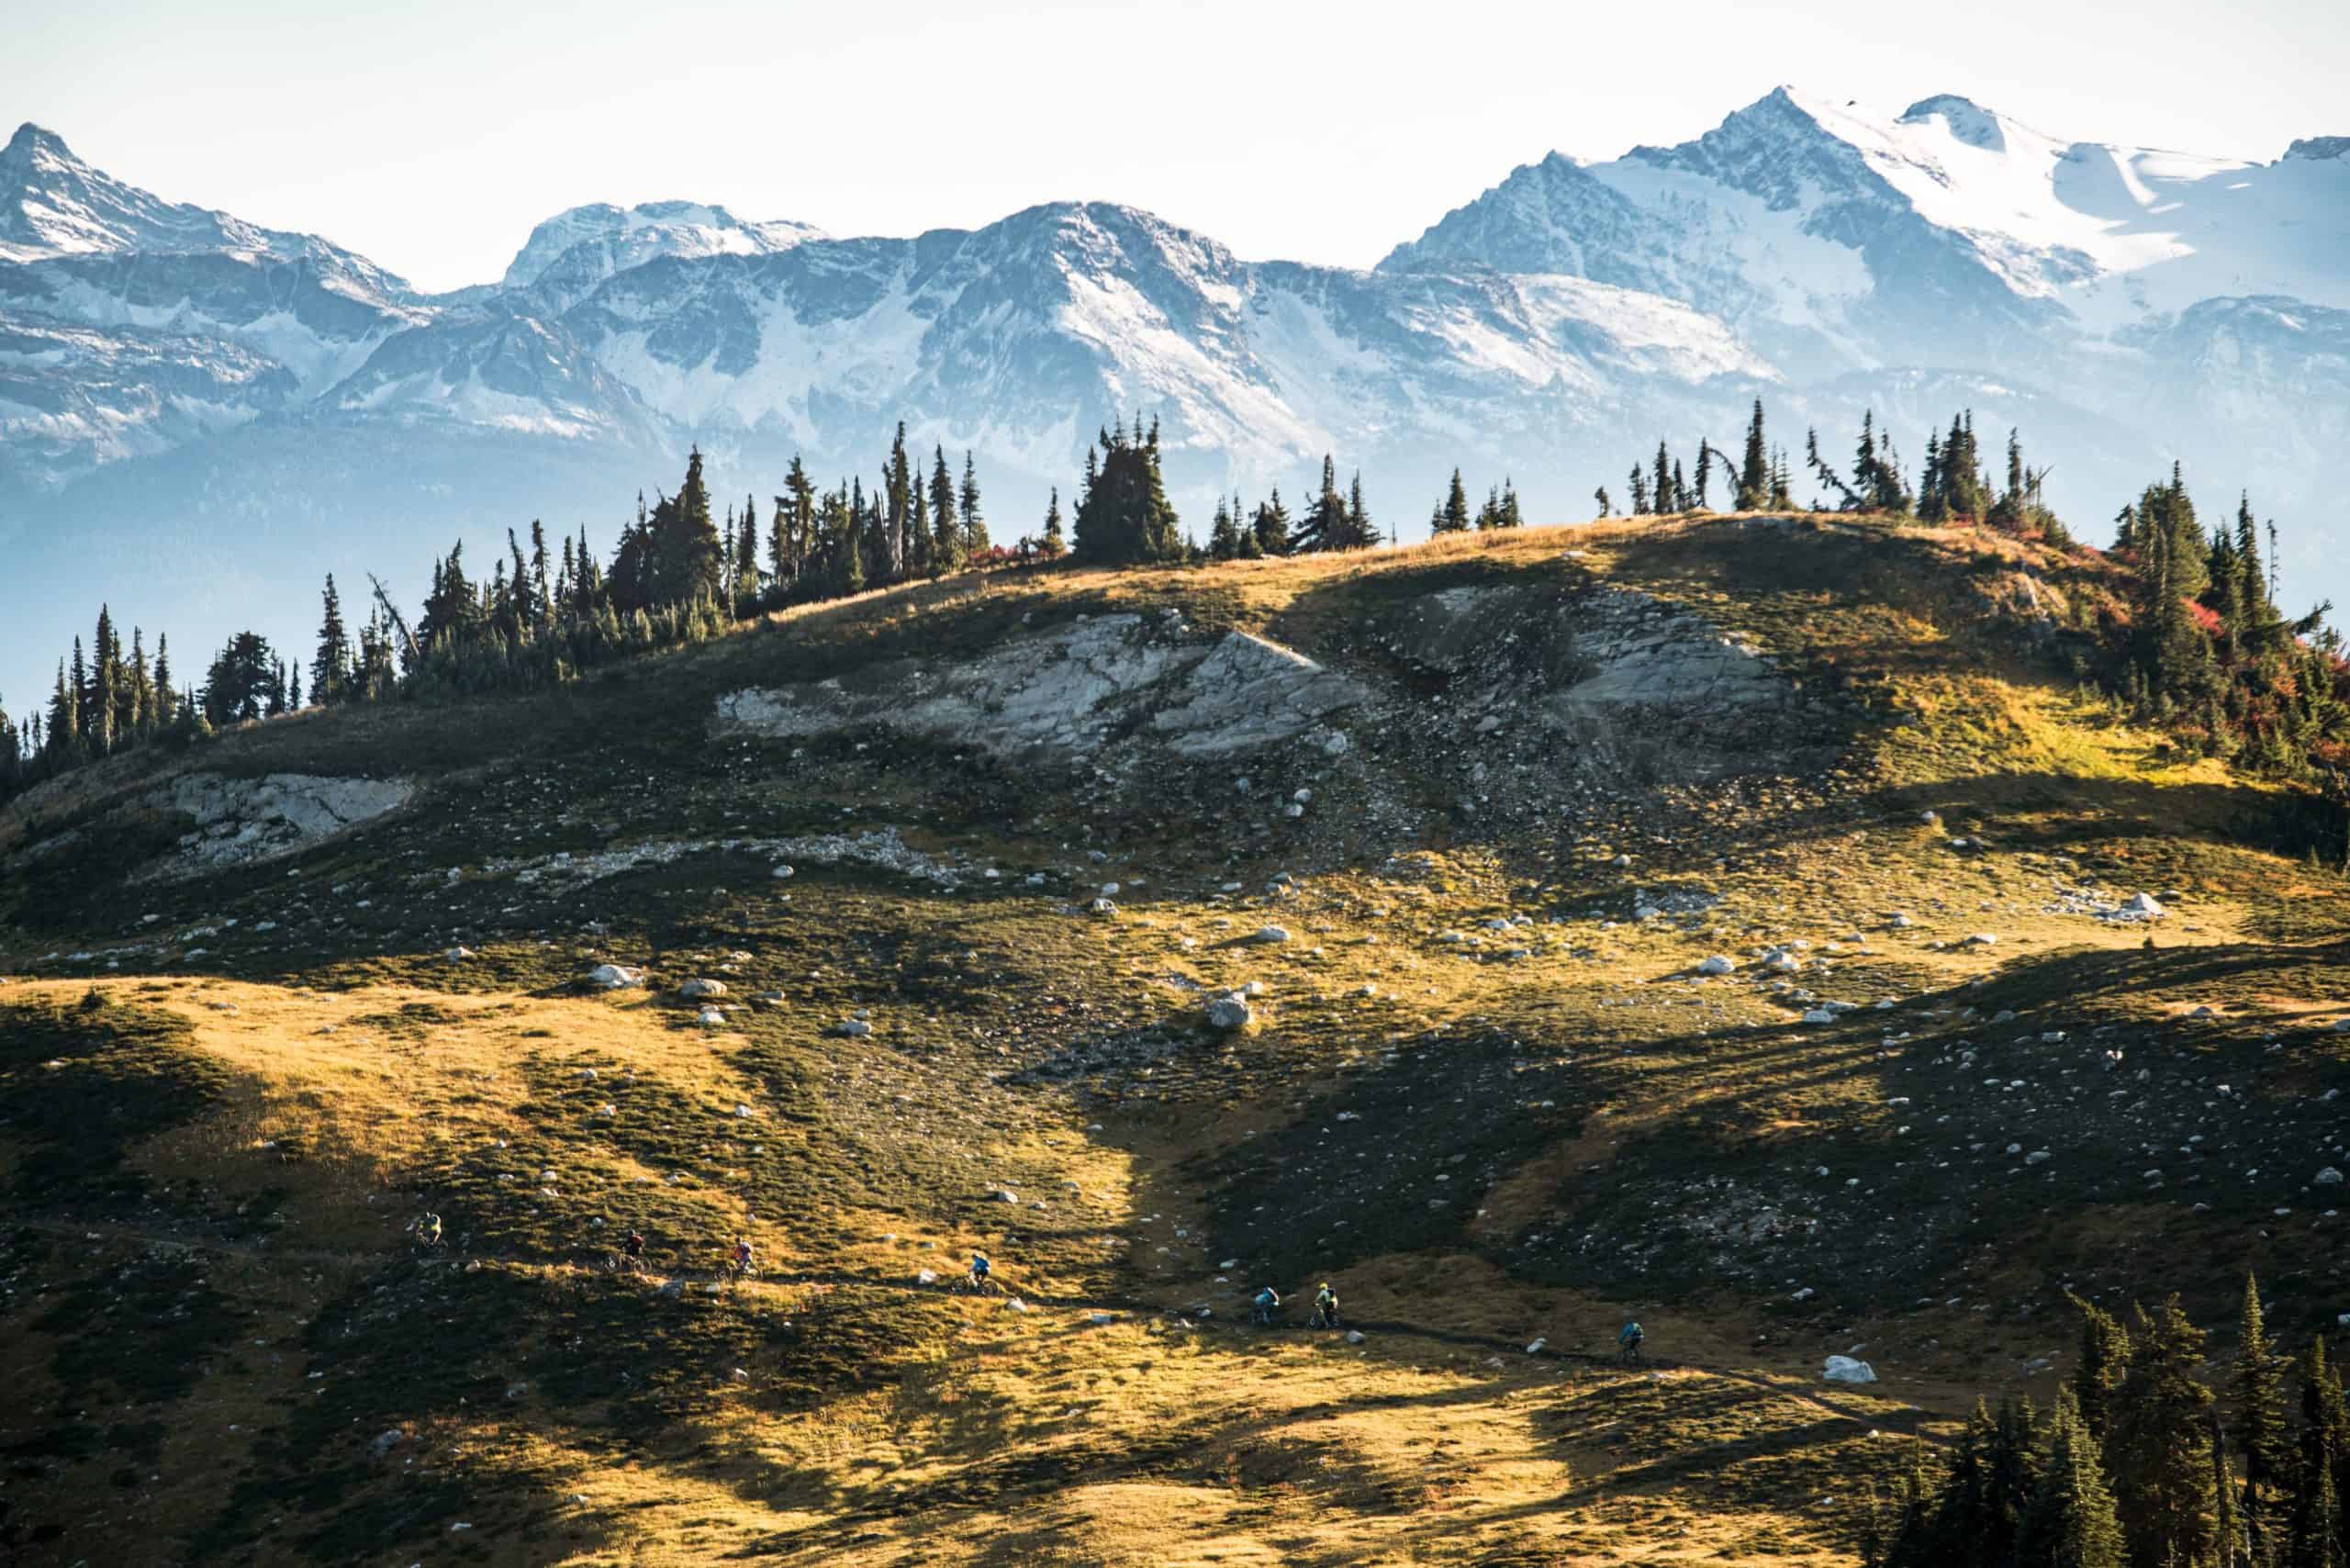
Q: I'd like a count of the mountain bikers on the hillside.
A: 7